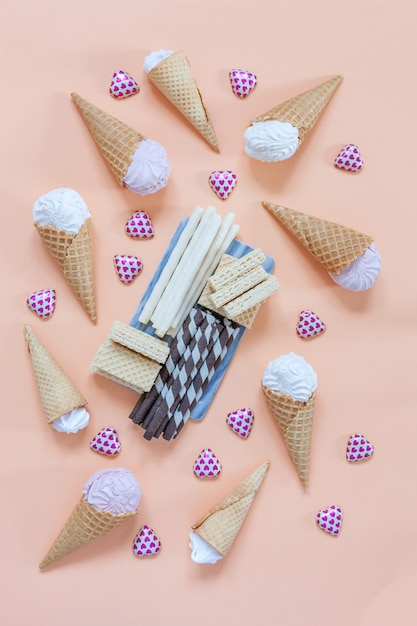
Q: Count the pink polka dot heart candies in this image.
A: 14